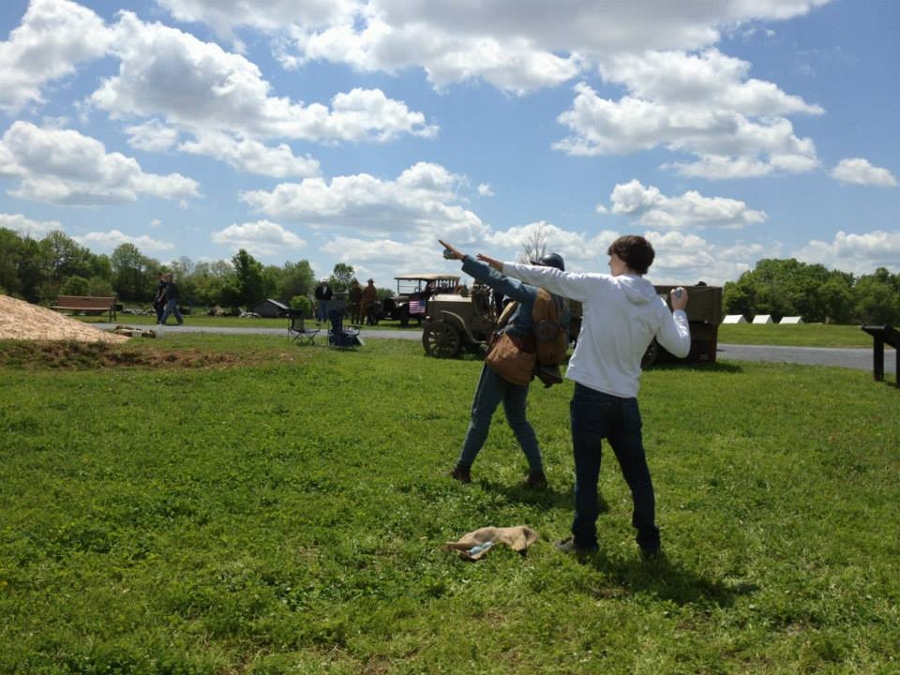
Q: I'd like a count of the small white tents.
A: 3